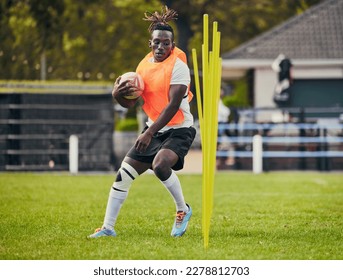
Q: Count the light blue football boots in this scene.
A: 2